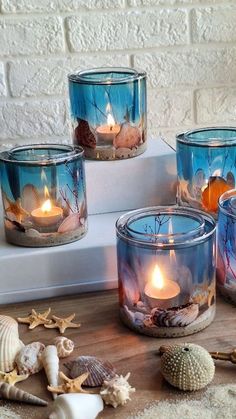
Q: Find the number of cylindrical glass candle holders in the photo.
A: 5